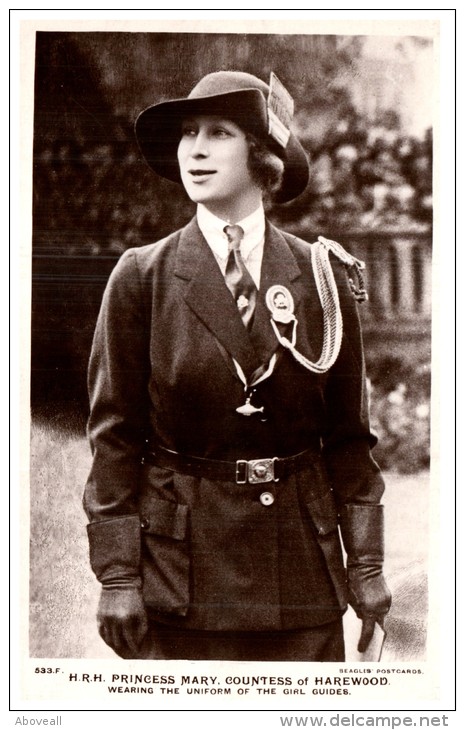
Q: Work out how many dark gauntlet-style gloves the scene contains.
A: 2